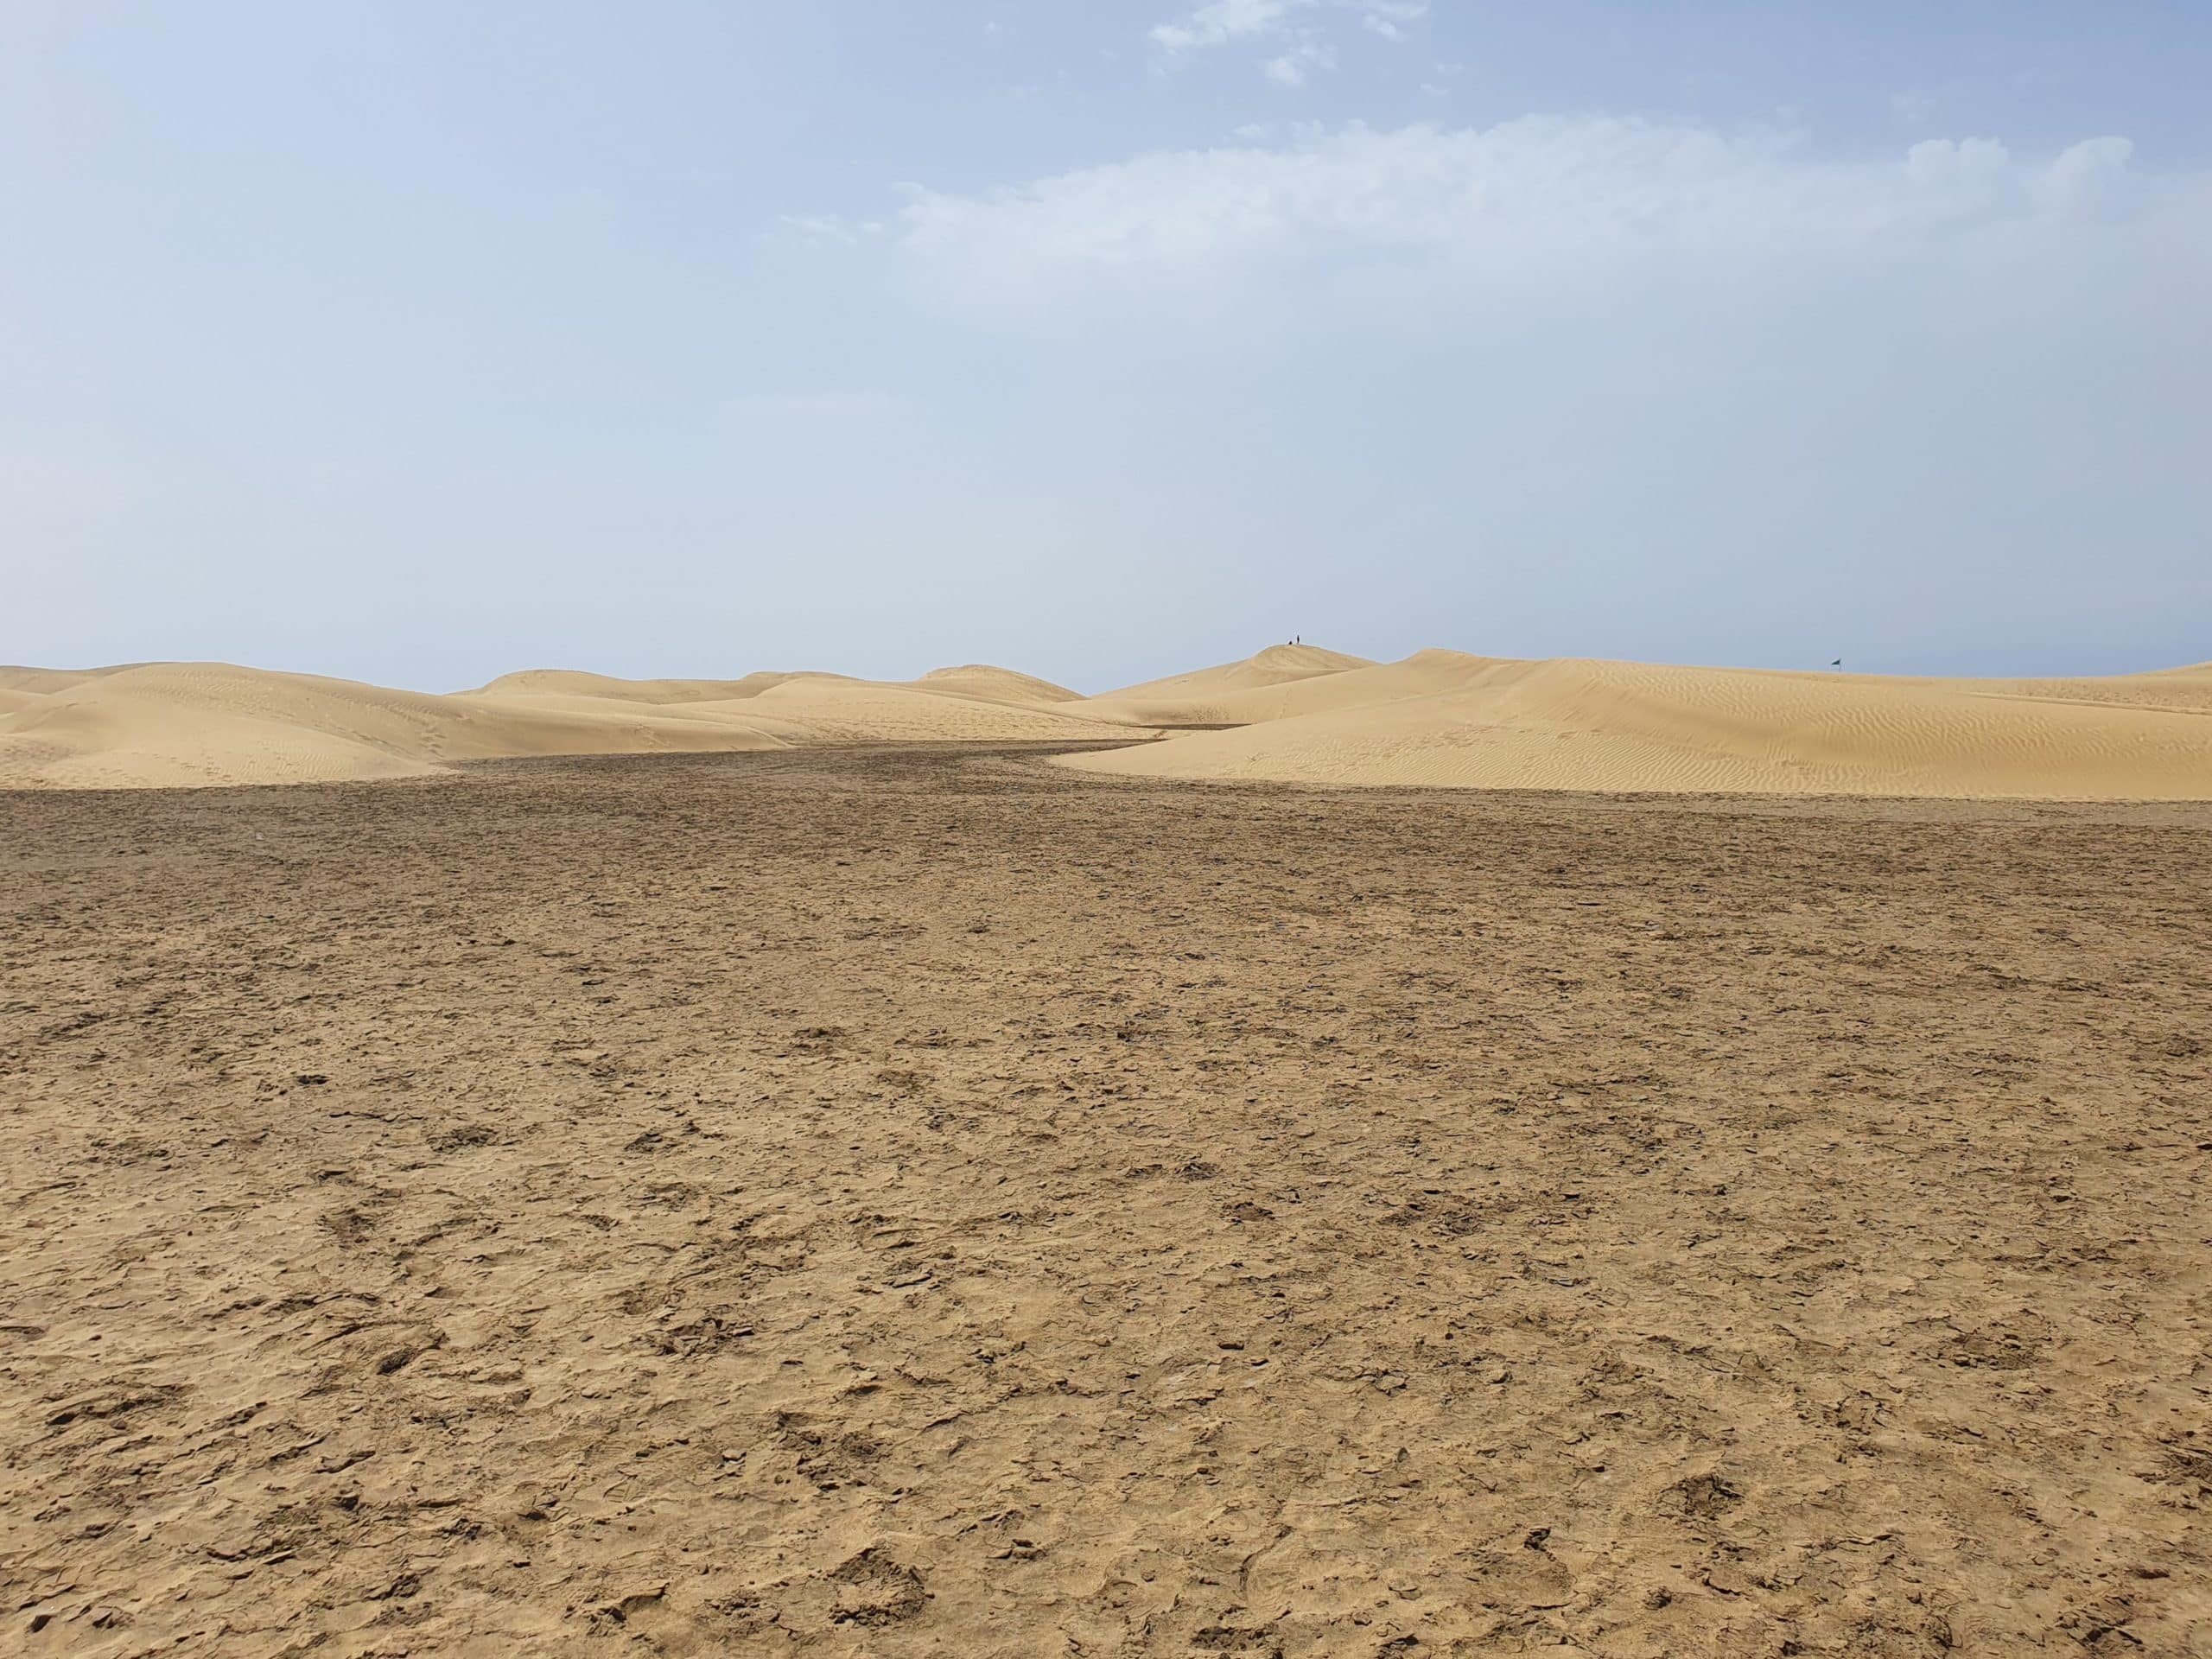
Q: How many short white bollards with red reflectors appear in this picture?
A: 0